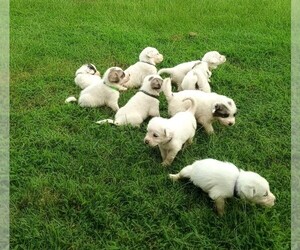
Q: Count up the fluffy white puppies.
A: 9